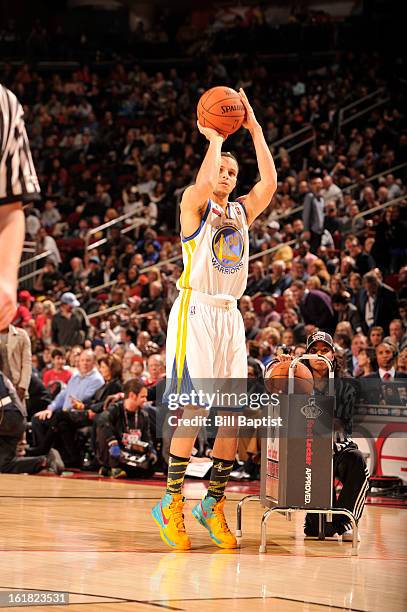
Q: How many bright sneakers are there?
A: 2